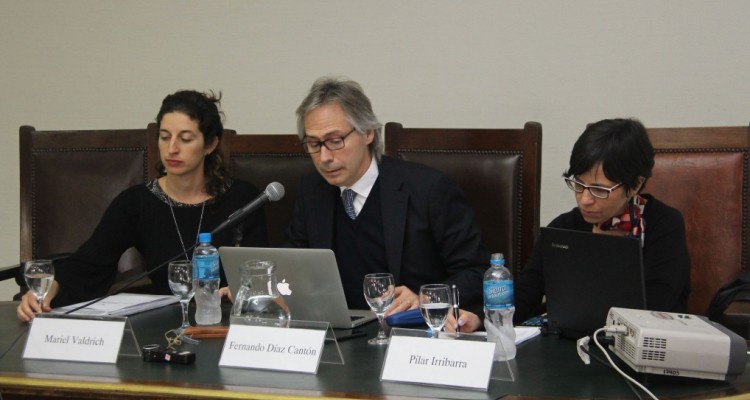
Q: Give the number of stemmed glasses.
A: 4